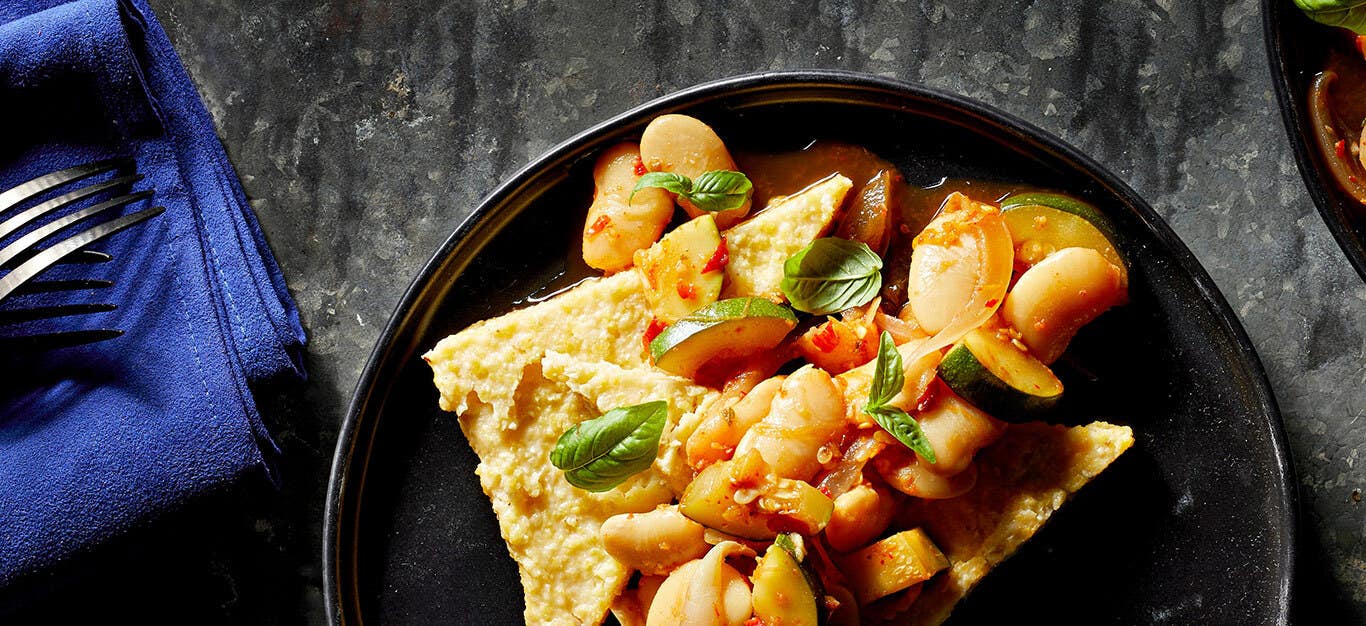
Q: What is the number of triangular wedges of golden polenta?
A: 2